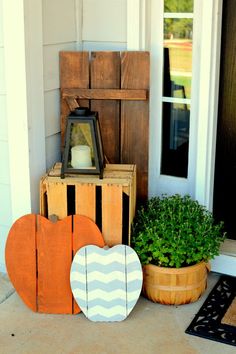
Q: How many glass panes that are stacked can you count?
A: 3